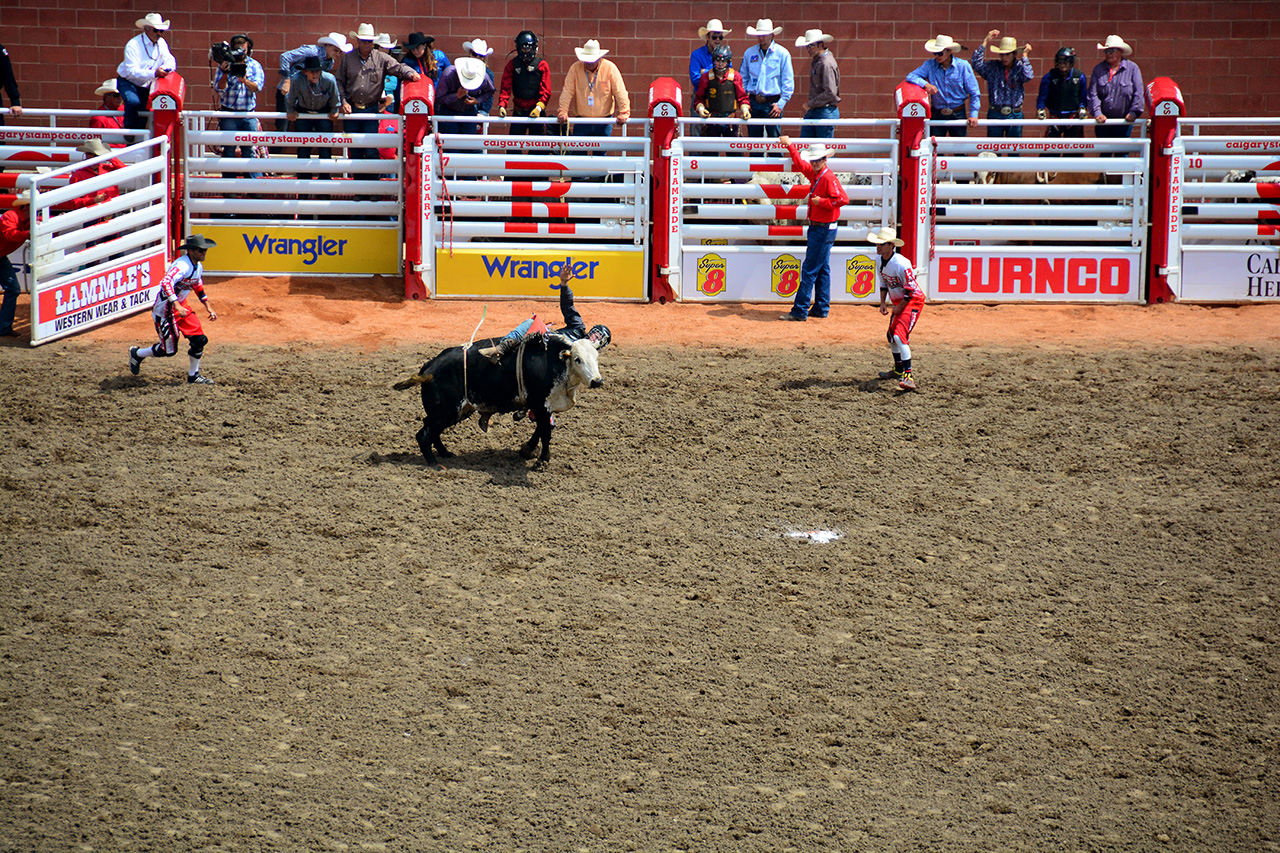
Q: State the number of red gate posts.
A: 5